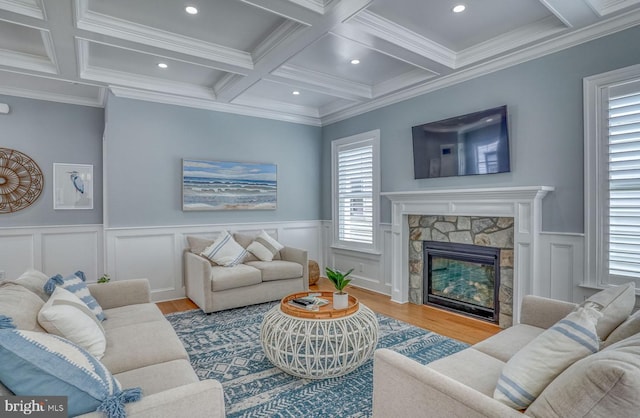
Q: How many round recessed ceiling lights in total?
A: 5